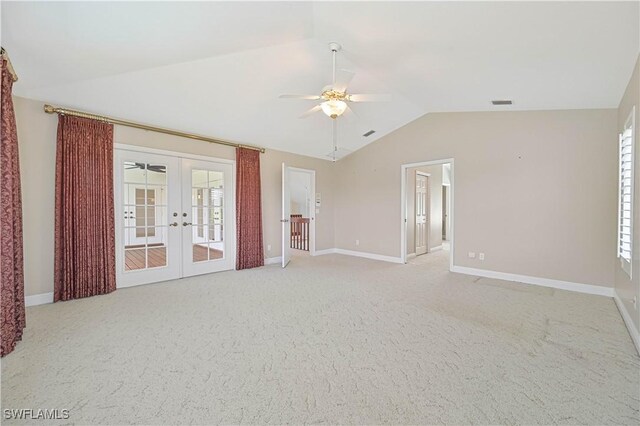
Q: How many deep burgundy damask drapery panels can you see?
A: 3